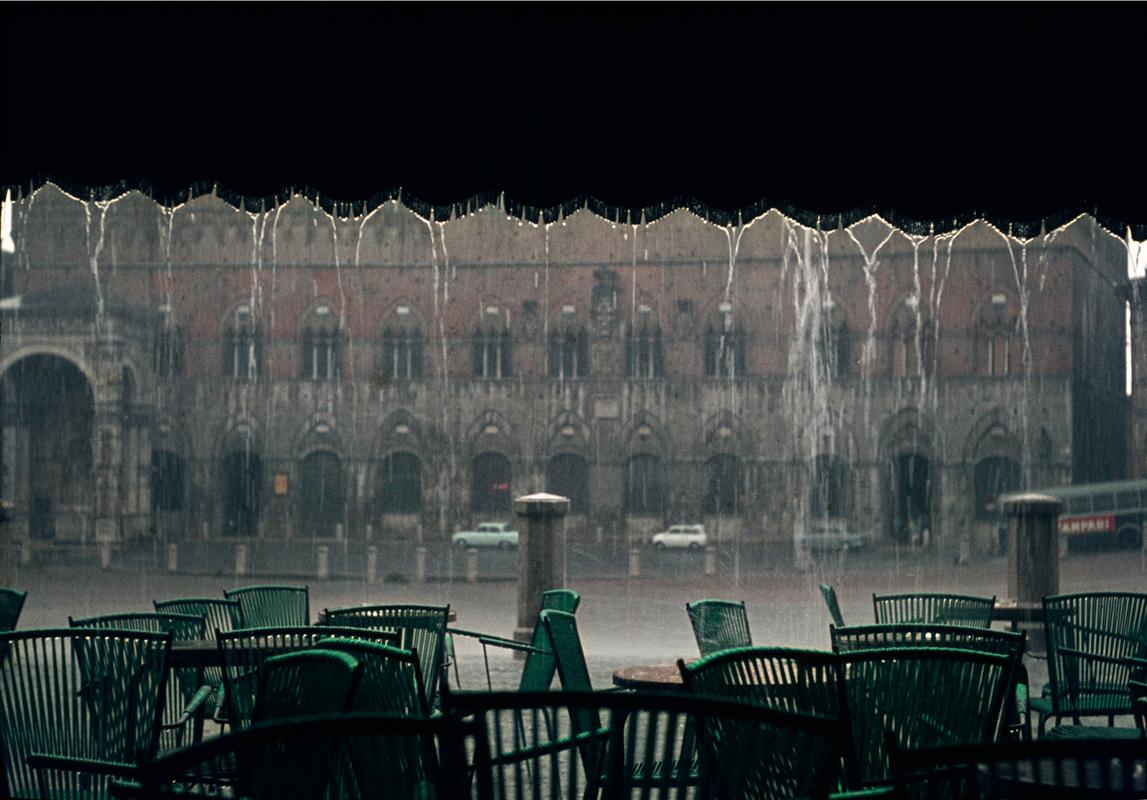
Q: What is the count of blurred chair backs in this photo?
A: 3